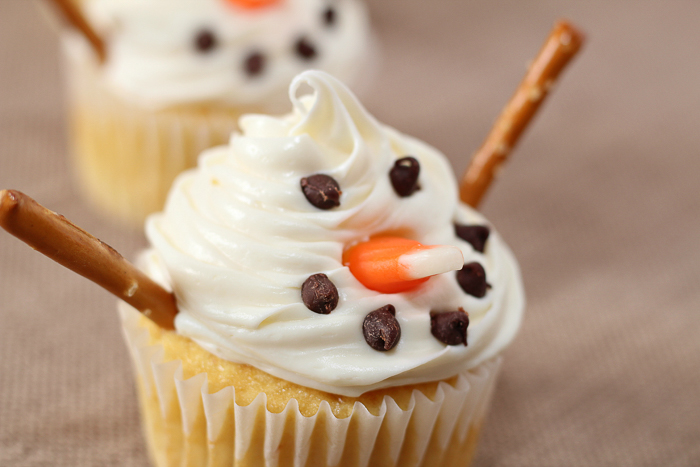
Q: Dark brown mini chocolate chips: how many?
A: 11